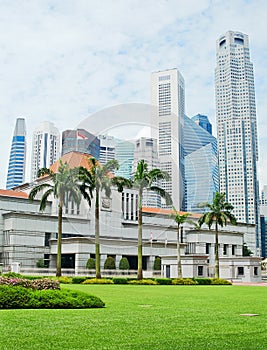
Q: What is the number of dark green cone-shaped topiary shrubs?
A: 4